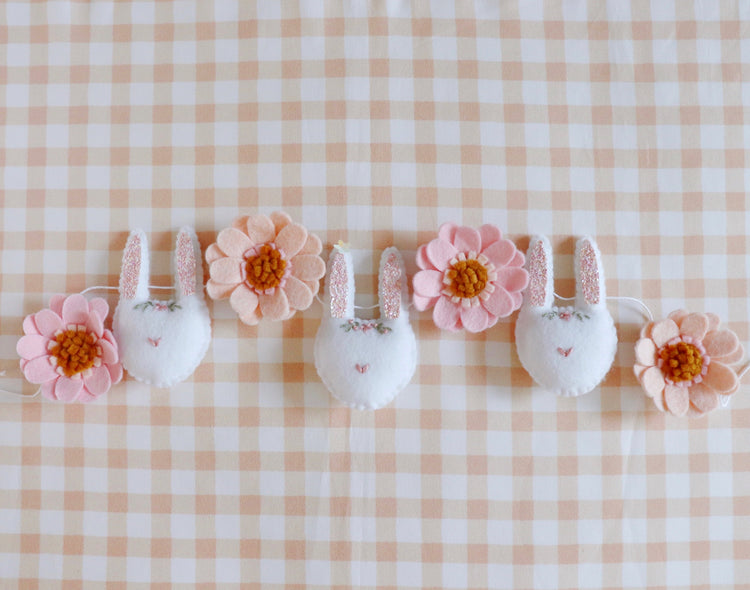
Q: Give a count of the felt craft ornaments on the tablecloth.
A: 7